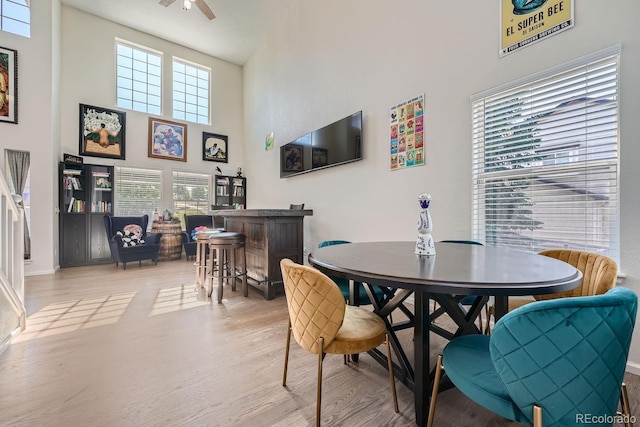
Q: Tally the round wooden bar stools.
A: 2